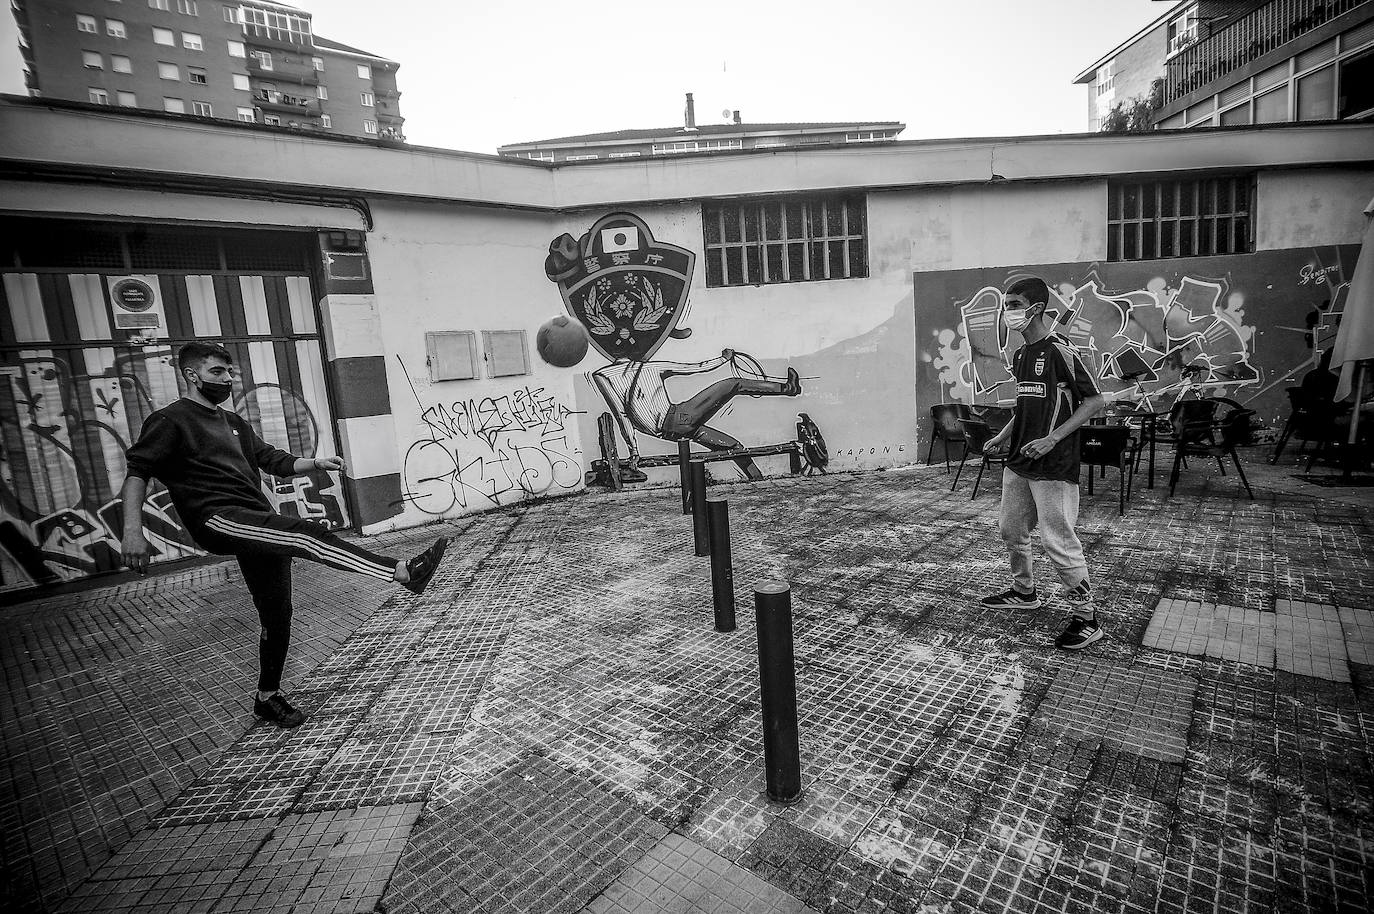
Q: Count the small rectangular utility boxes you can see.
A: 2